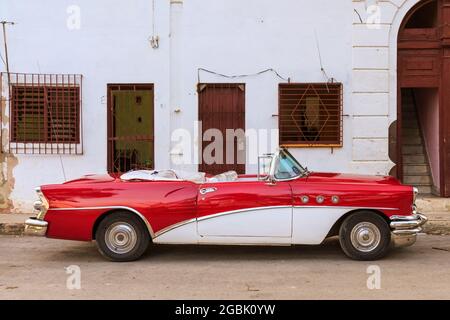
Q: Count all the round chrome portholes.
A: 3